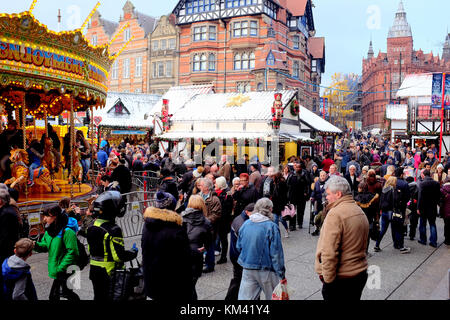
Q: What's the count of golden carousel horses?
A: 3